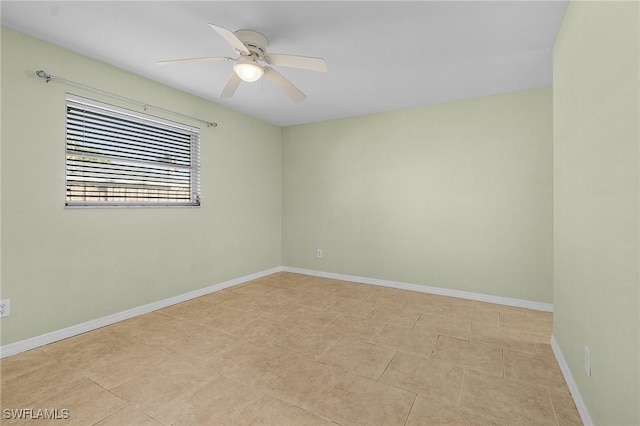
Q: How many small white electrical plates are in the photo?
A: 3